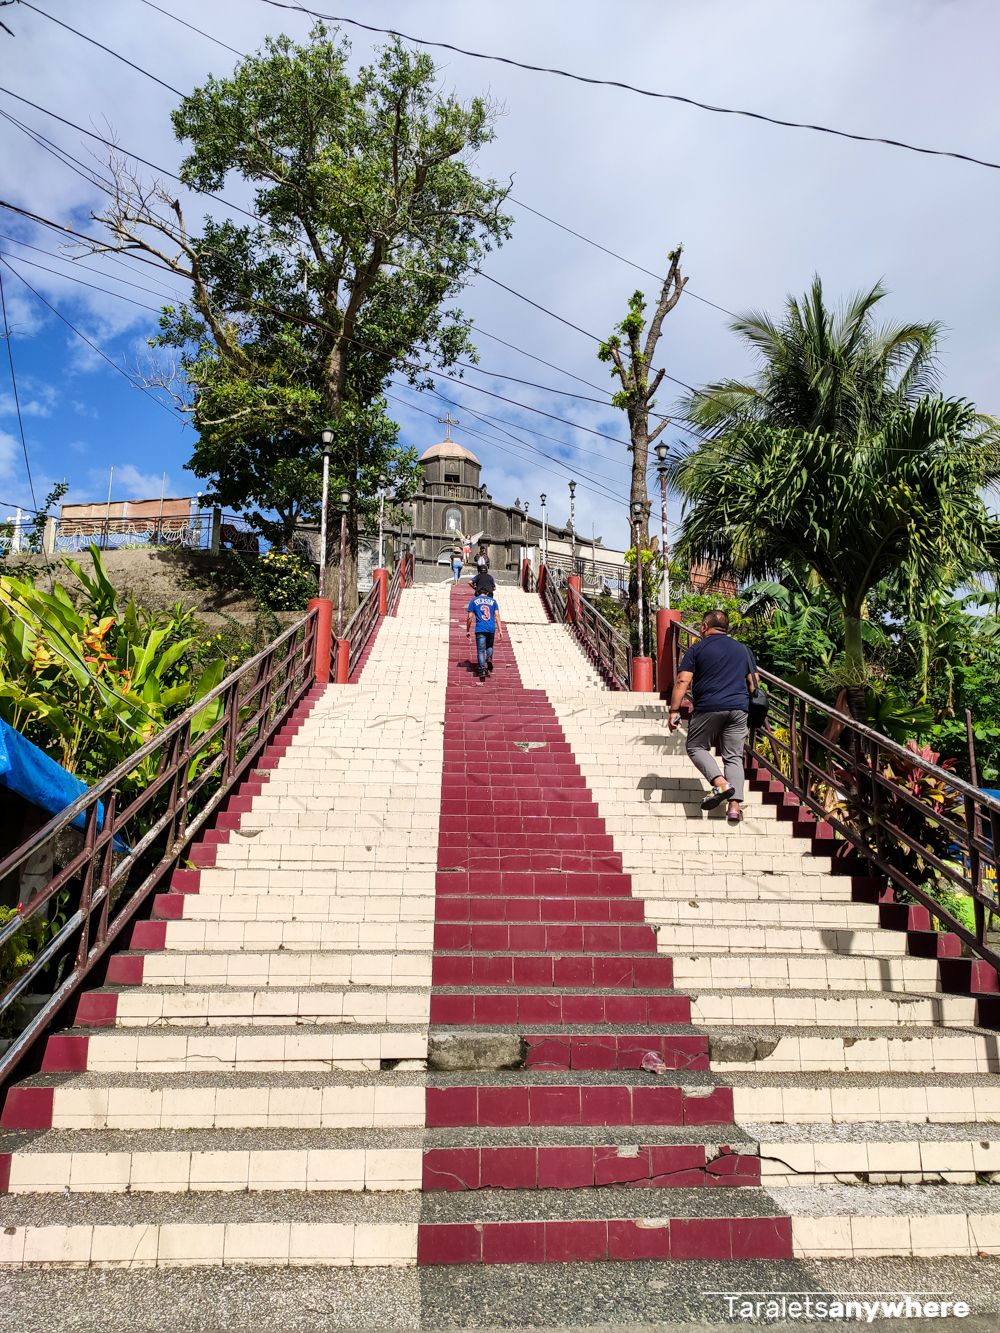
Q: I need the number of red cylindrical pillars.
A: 10